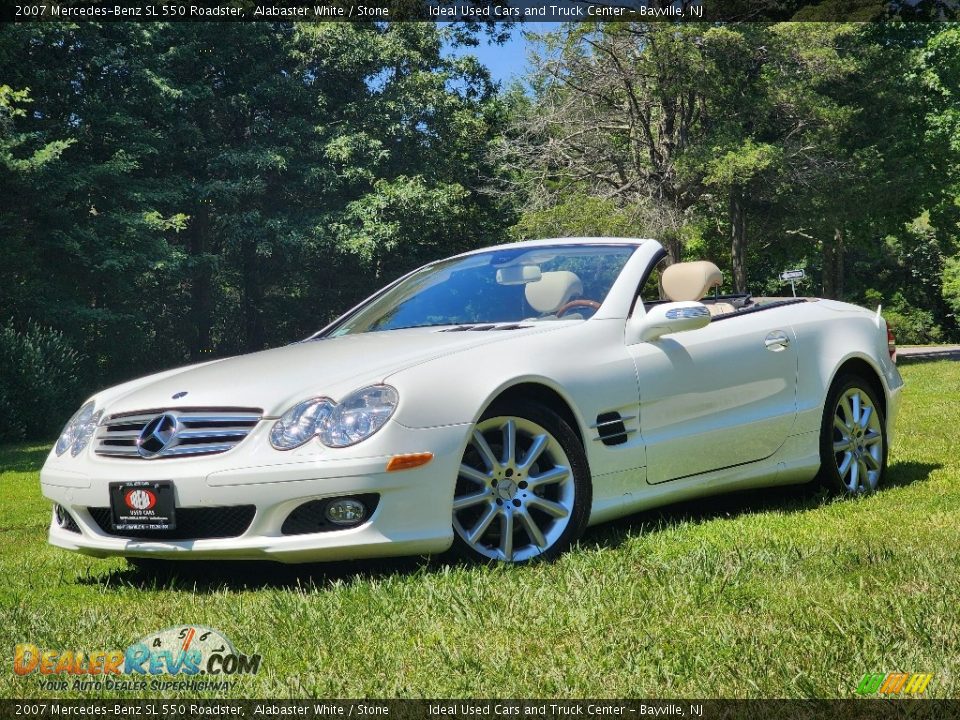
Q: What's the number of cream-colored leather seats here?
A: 2